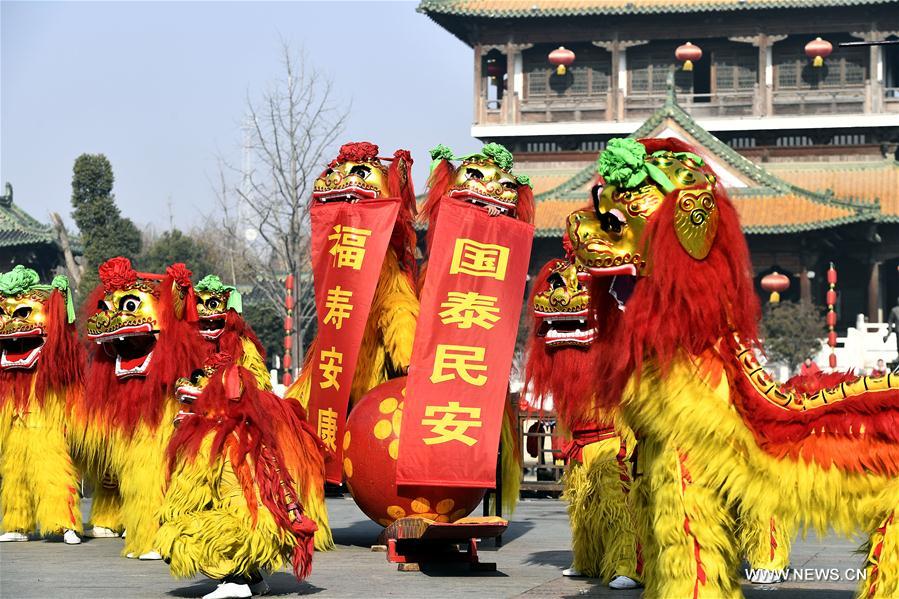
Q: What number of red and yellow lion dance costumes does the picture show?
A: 8